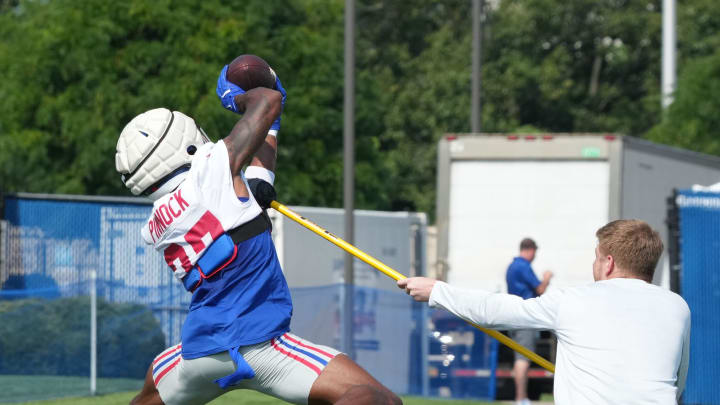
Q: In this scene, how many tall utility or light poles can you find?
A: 3